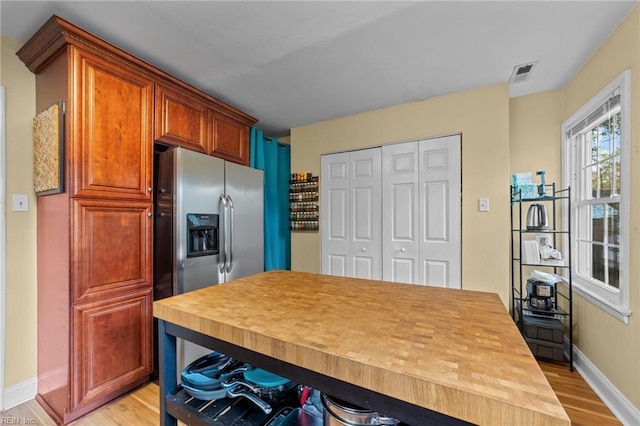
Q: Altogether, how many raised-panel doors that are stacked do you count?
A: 3